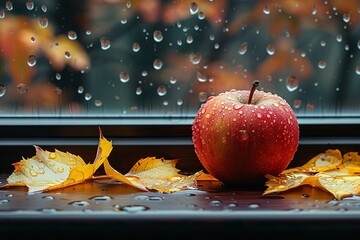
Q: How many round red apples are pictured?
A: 1